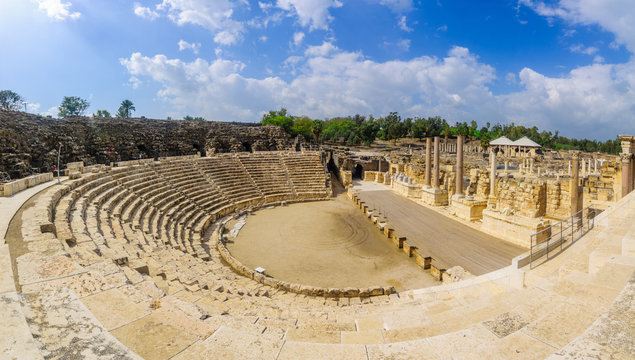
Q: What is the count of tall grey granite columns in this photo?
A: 3